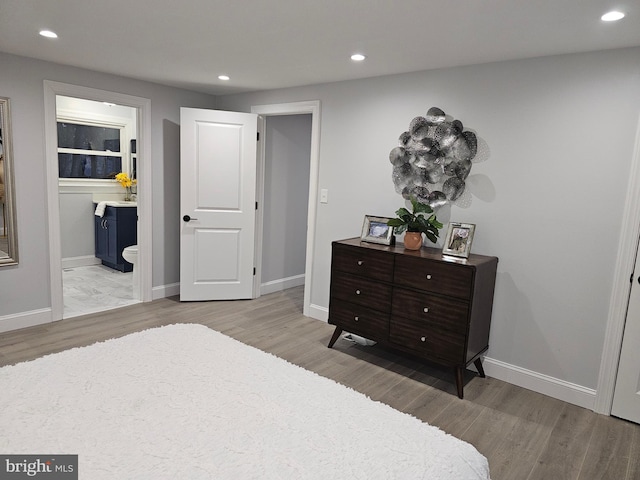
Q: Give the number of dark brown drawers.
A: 6